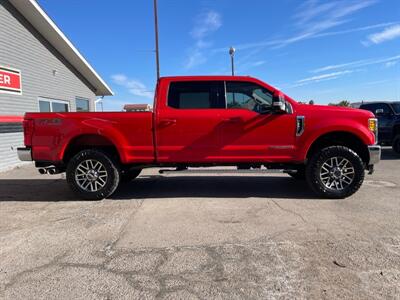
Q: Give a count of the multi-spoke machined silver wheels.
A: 2